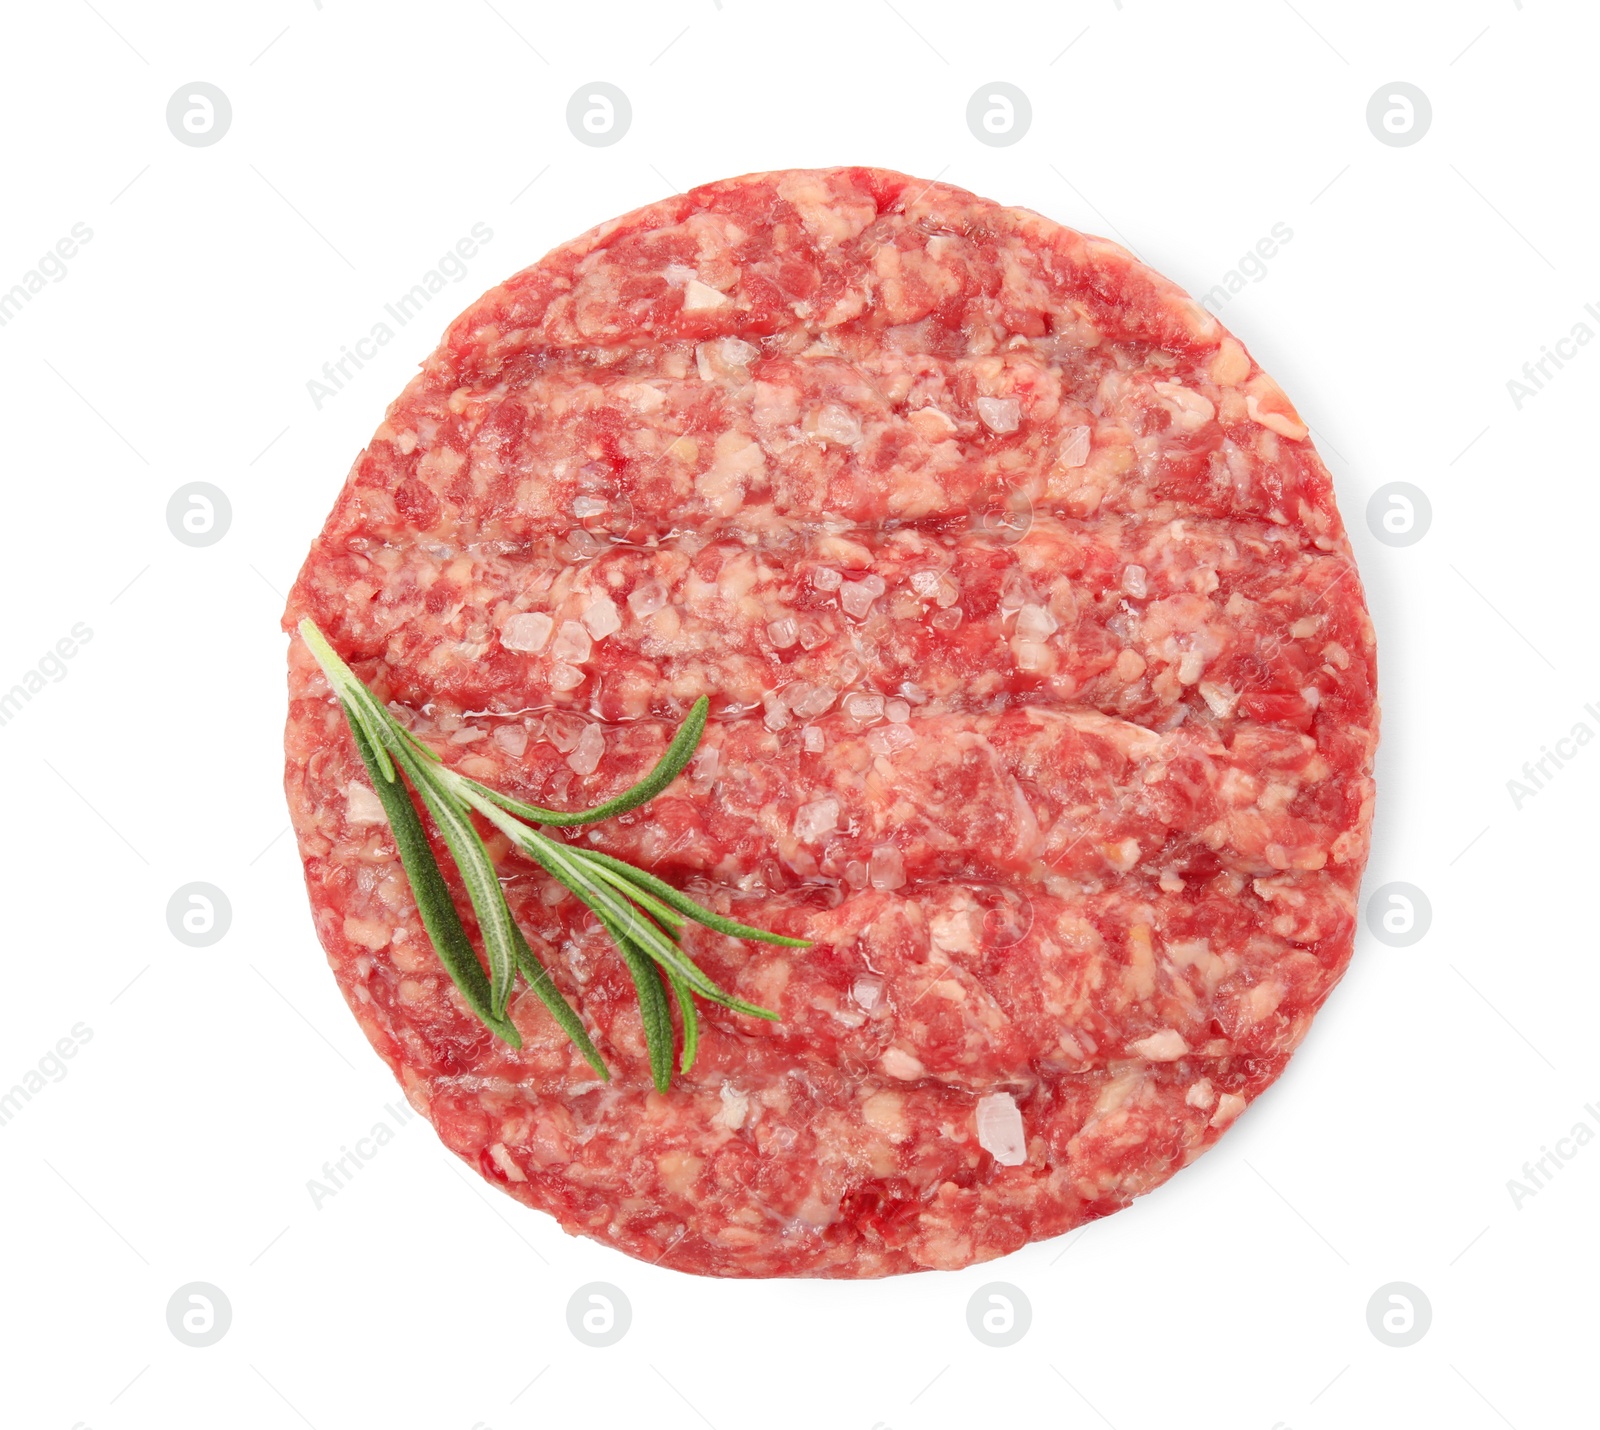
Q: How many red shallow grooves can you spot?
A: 5